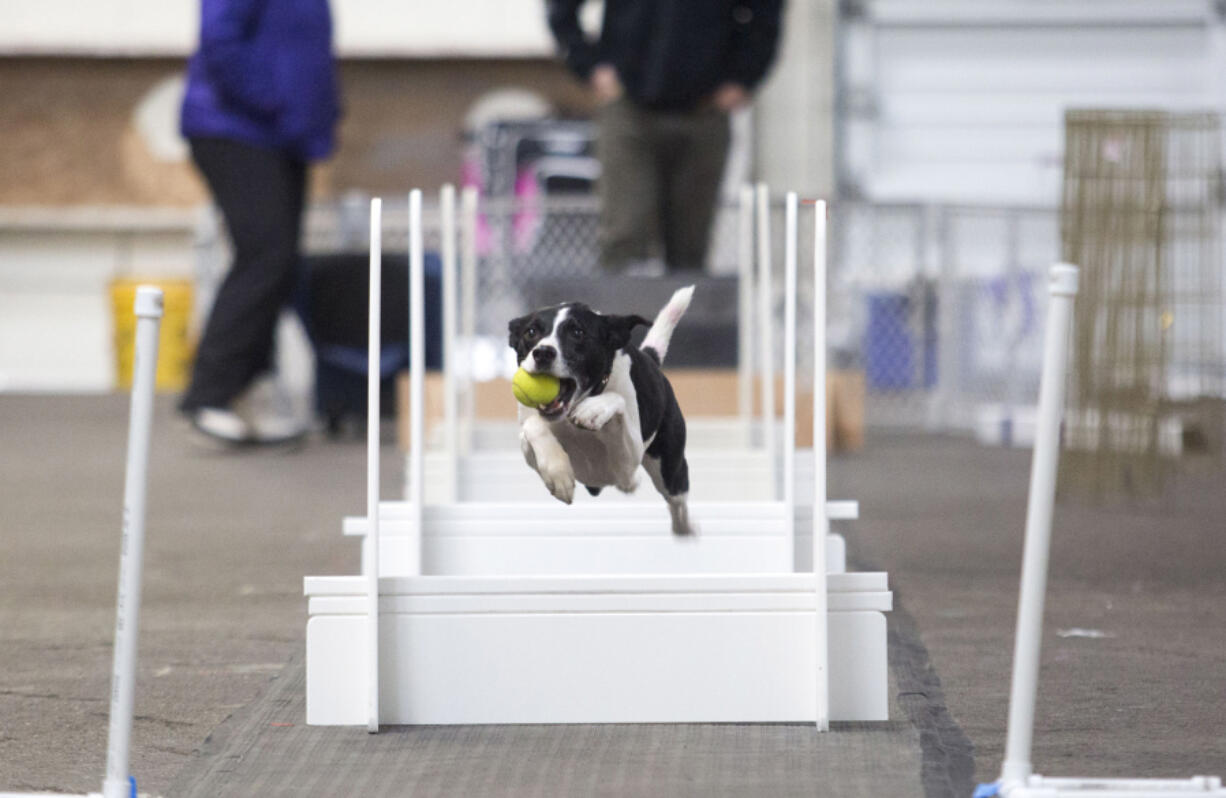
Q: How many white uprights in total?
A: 10